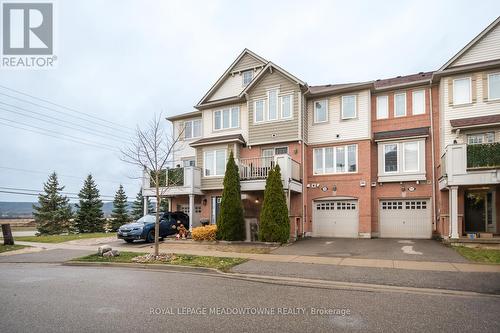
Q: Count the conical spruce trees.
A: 4